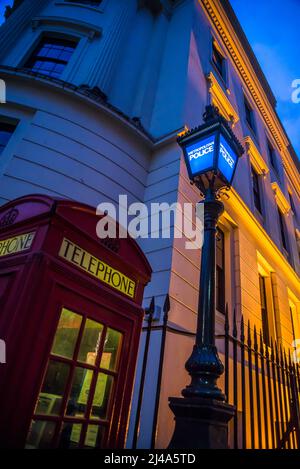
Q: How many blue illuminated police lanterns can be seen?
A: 1